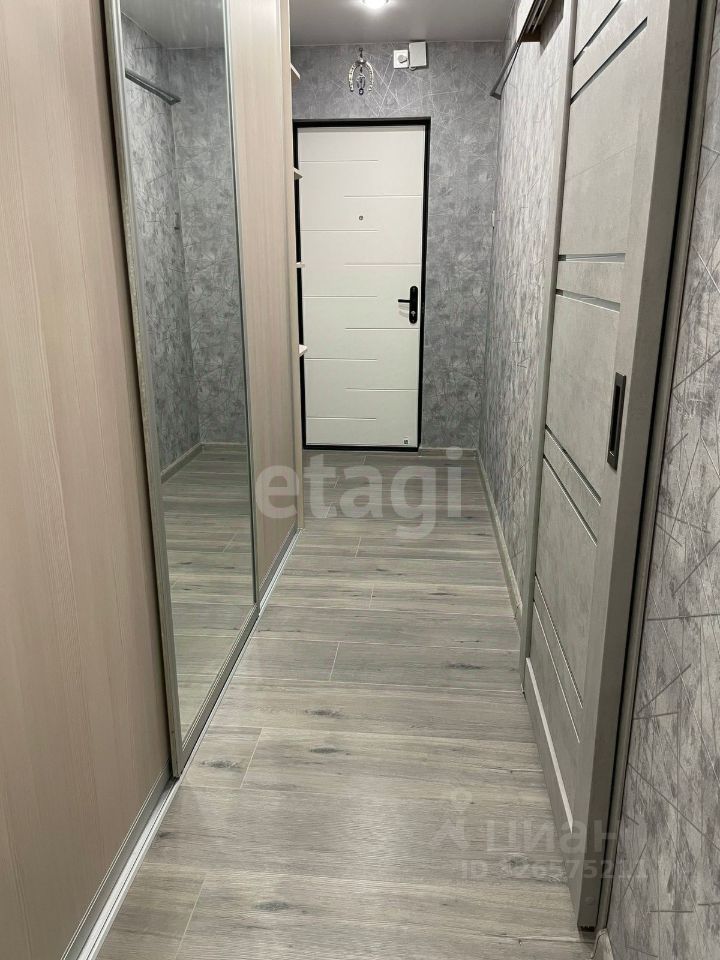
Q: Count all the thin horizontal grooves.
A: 9